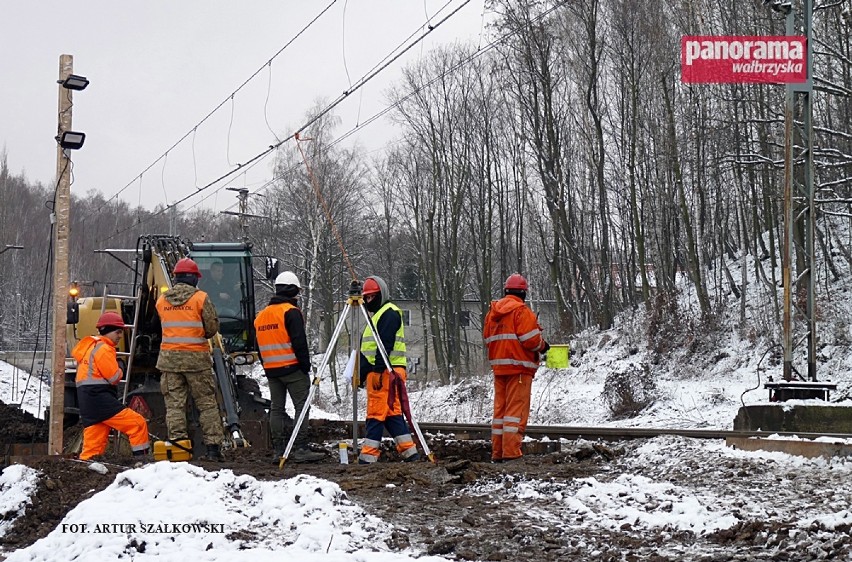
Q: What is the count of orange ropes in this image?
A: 1